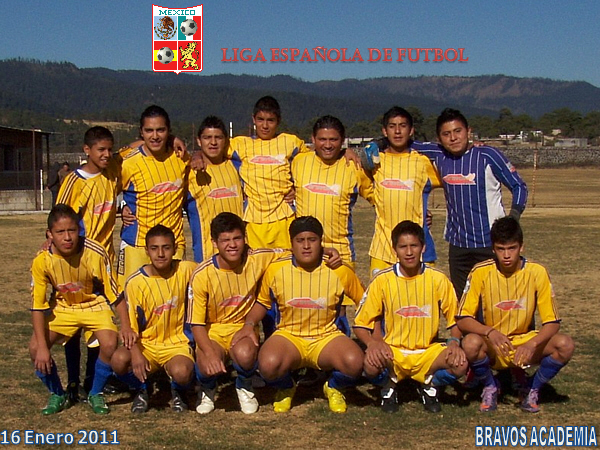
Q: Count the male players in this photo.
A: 13